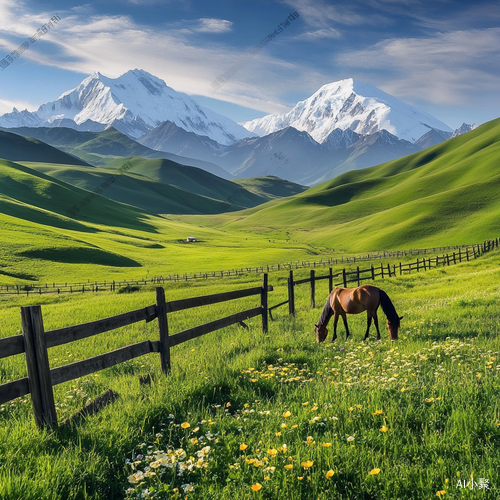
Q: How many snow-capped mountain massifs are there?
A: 2